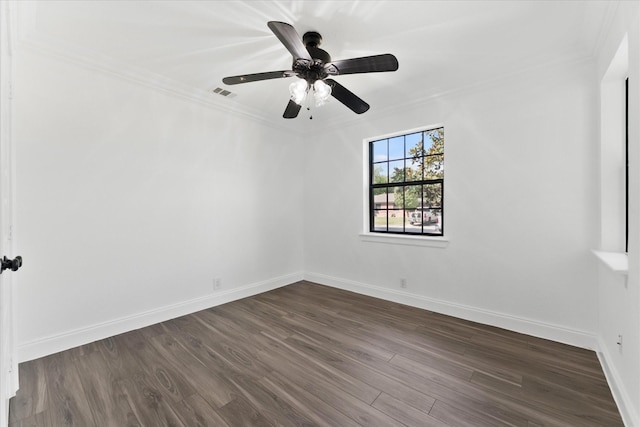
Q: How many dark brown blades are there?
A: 5